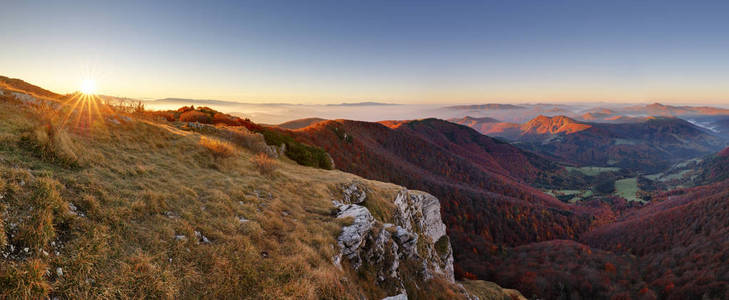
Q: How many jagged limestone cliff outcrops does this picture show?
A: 1